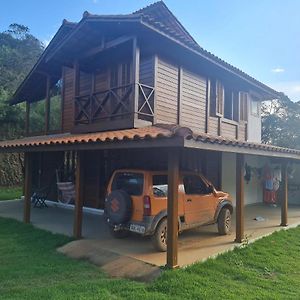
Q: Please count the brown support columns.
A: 5